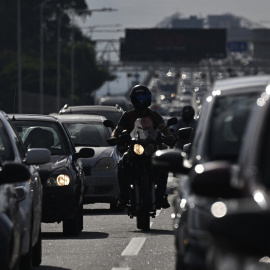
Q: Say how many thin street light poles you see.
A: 4